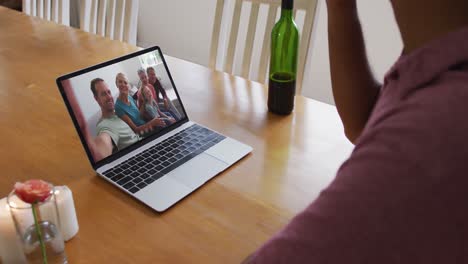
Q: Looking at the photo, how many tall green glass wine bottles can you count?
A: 1